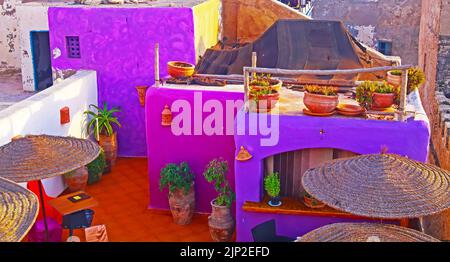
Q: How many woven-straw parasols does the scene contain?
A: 4